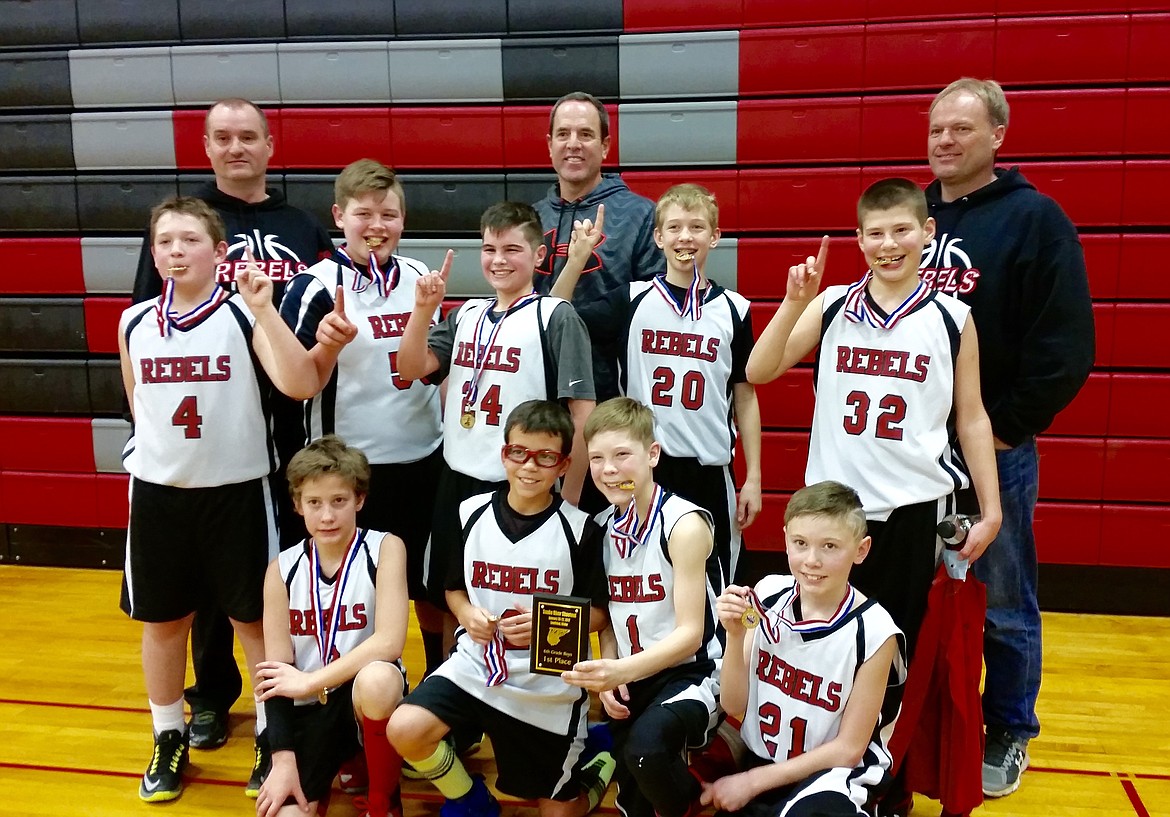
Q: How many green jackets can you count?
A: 0